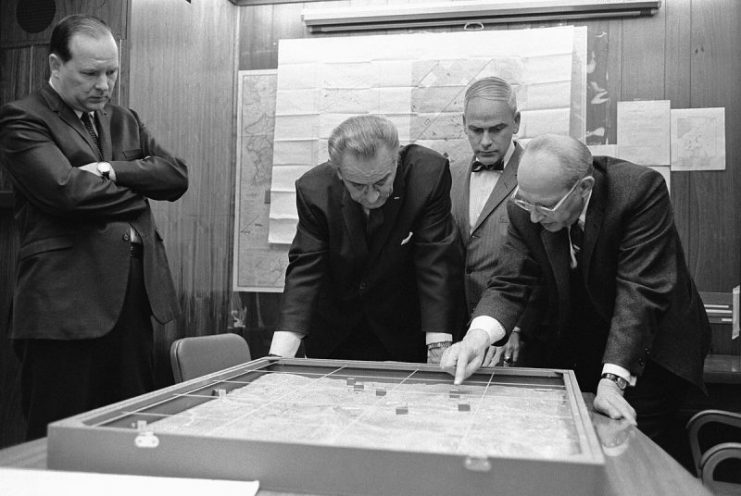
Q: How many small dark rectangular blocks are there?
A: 6